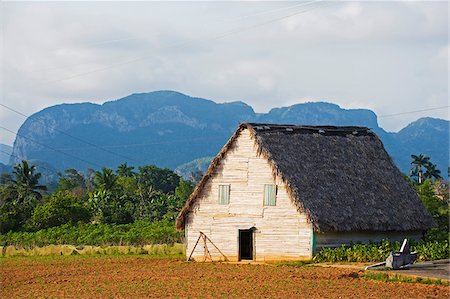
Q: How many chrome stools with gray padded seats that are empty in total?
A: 0